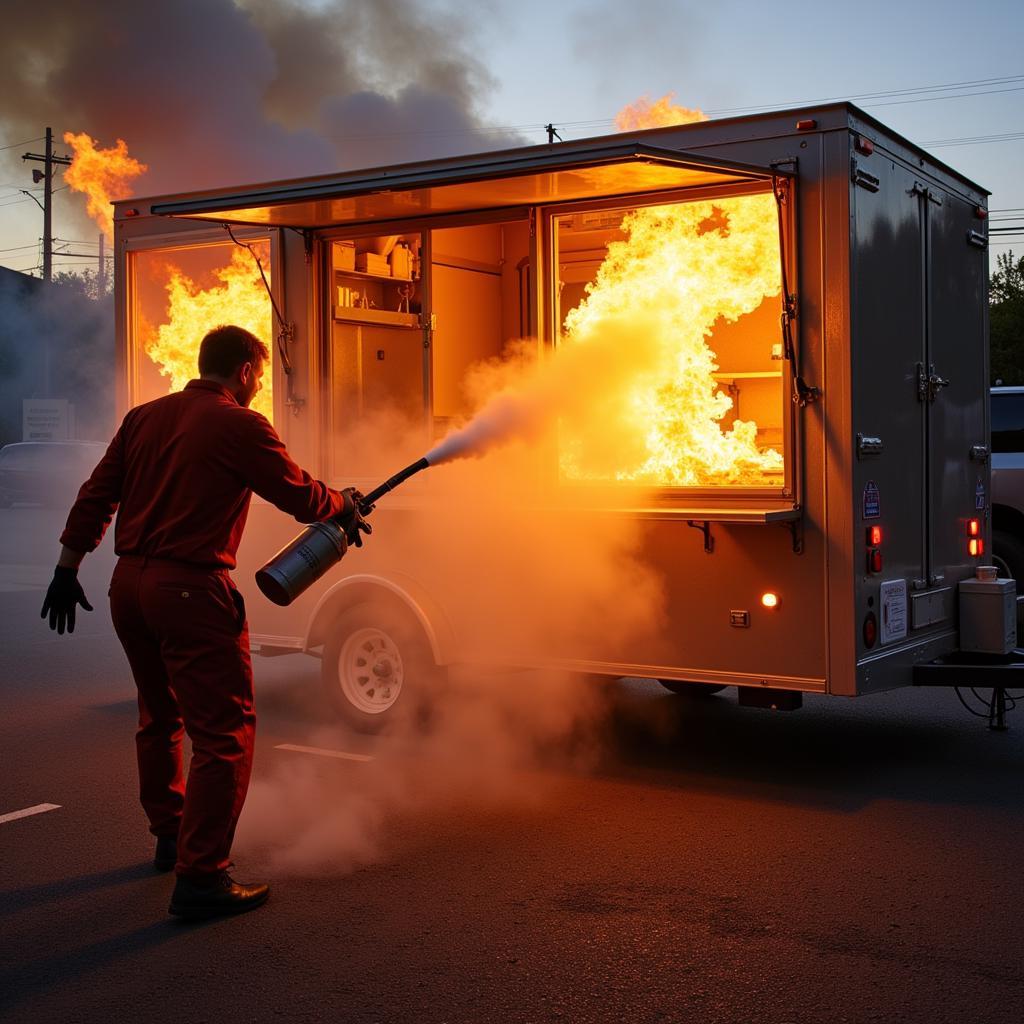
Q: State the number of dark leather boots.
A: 2